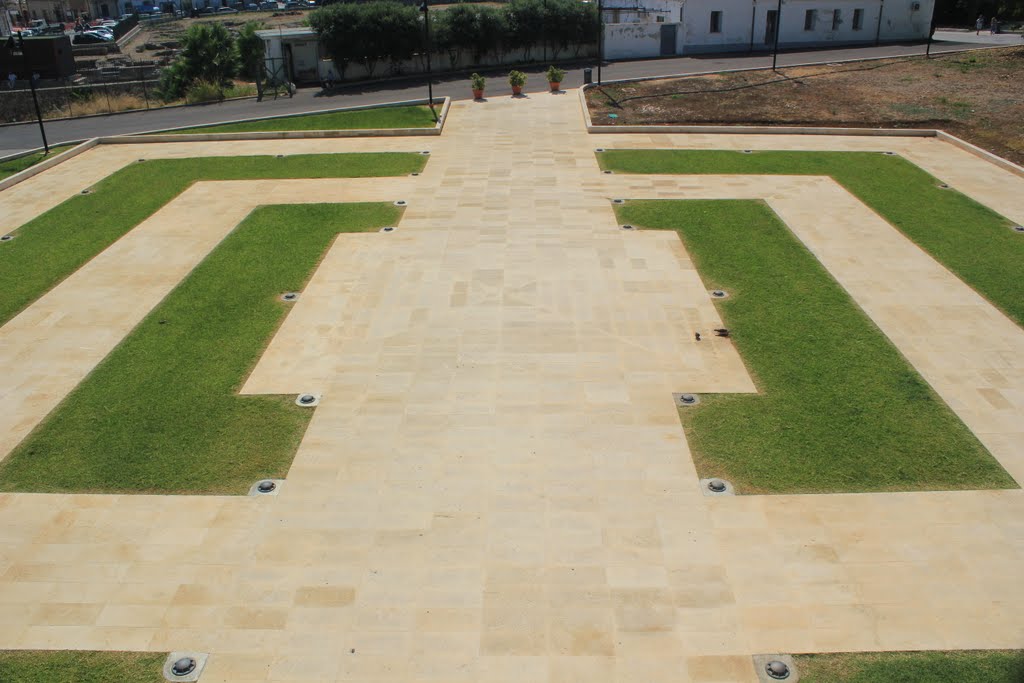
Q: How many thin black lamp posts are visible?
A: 5